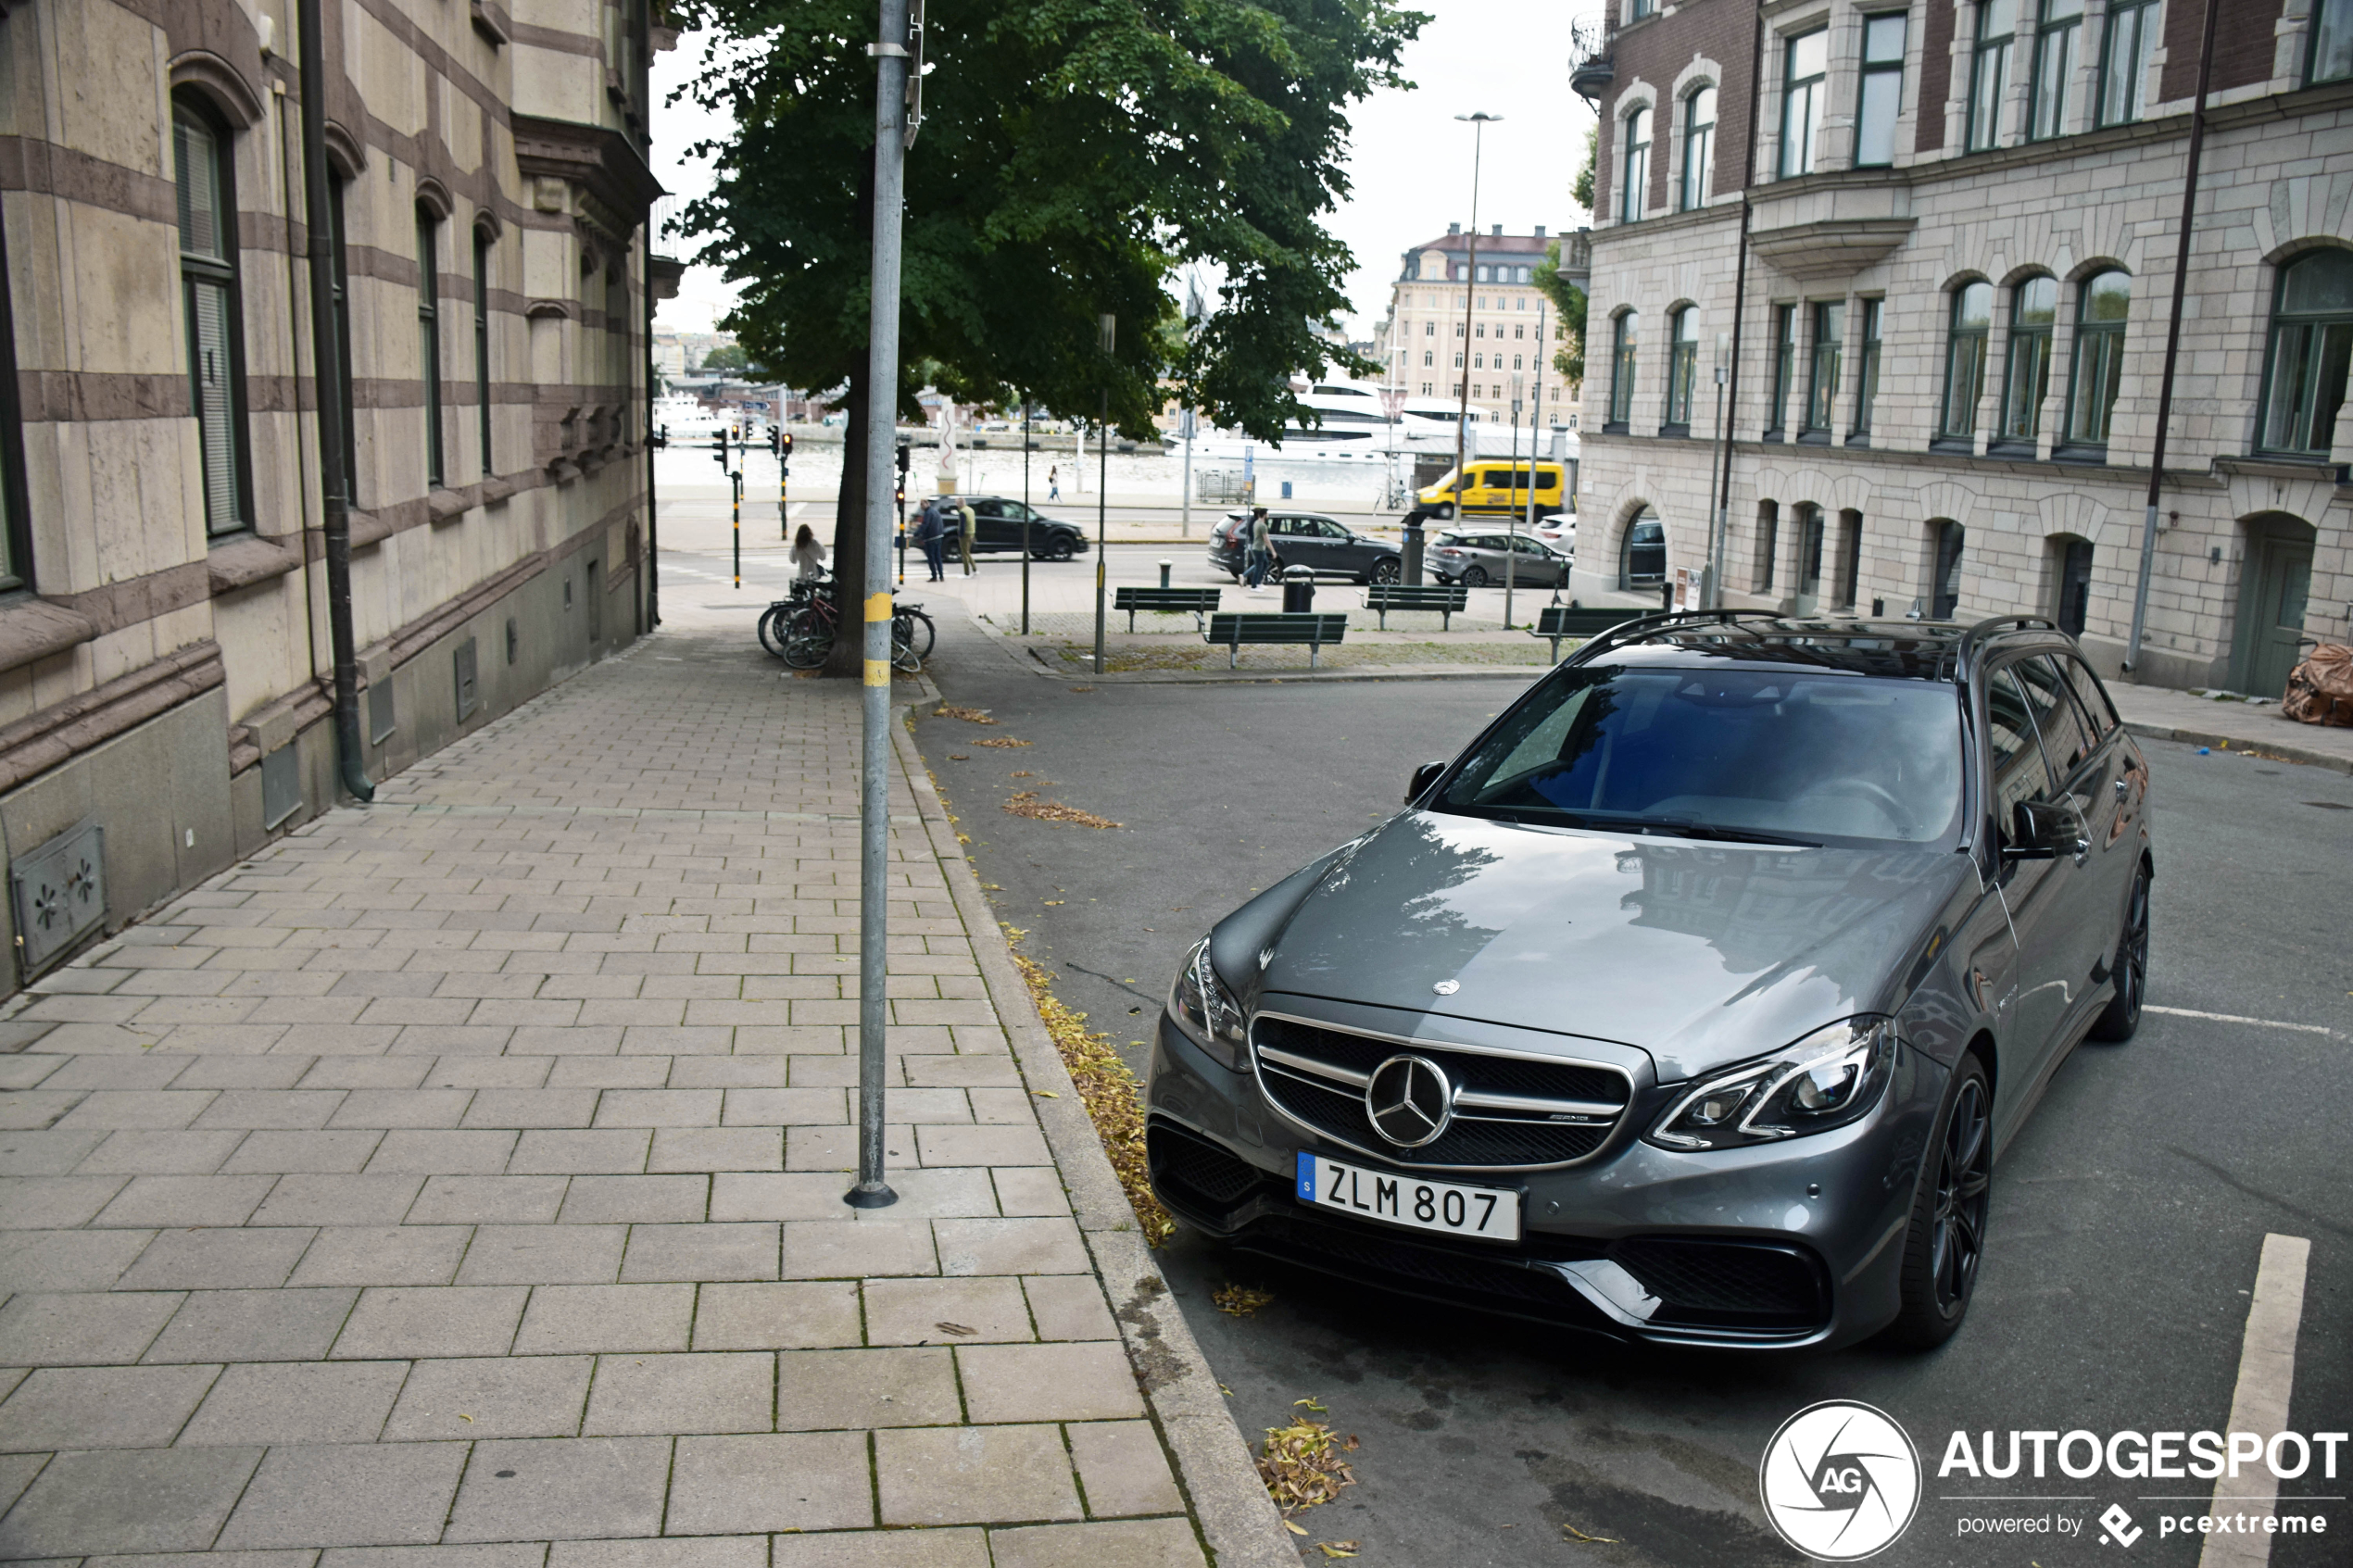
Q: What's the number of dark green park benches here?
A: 4